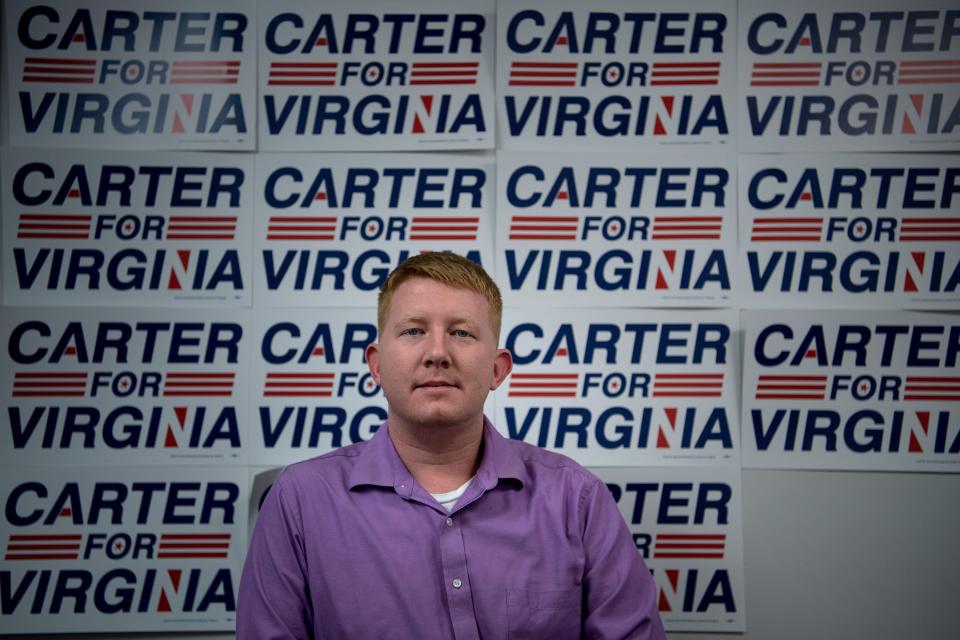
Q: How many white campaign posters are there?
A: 15